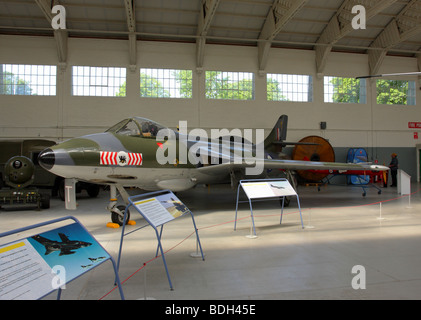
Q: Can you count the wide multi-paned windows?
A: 7